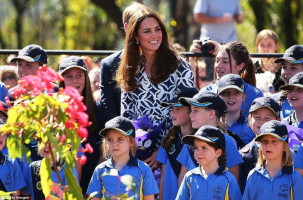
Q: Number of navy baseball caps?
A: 11